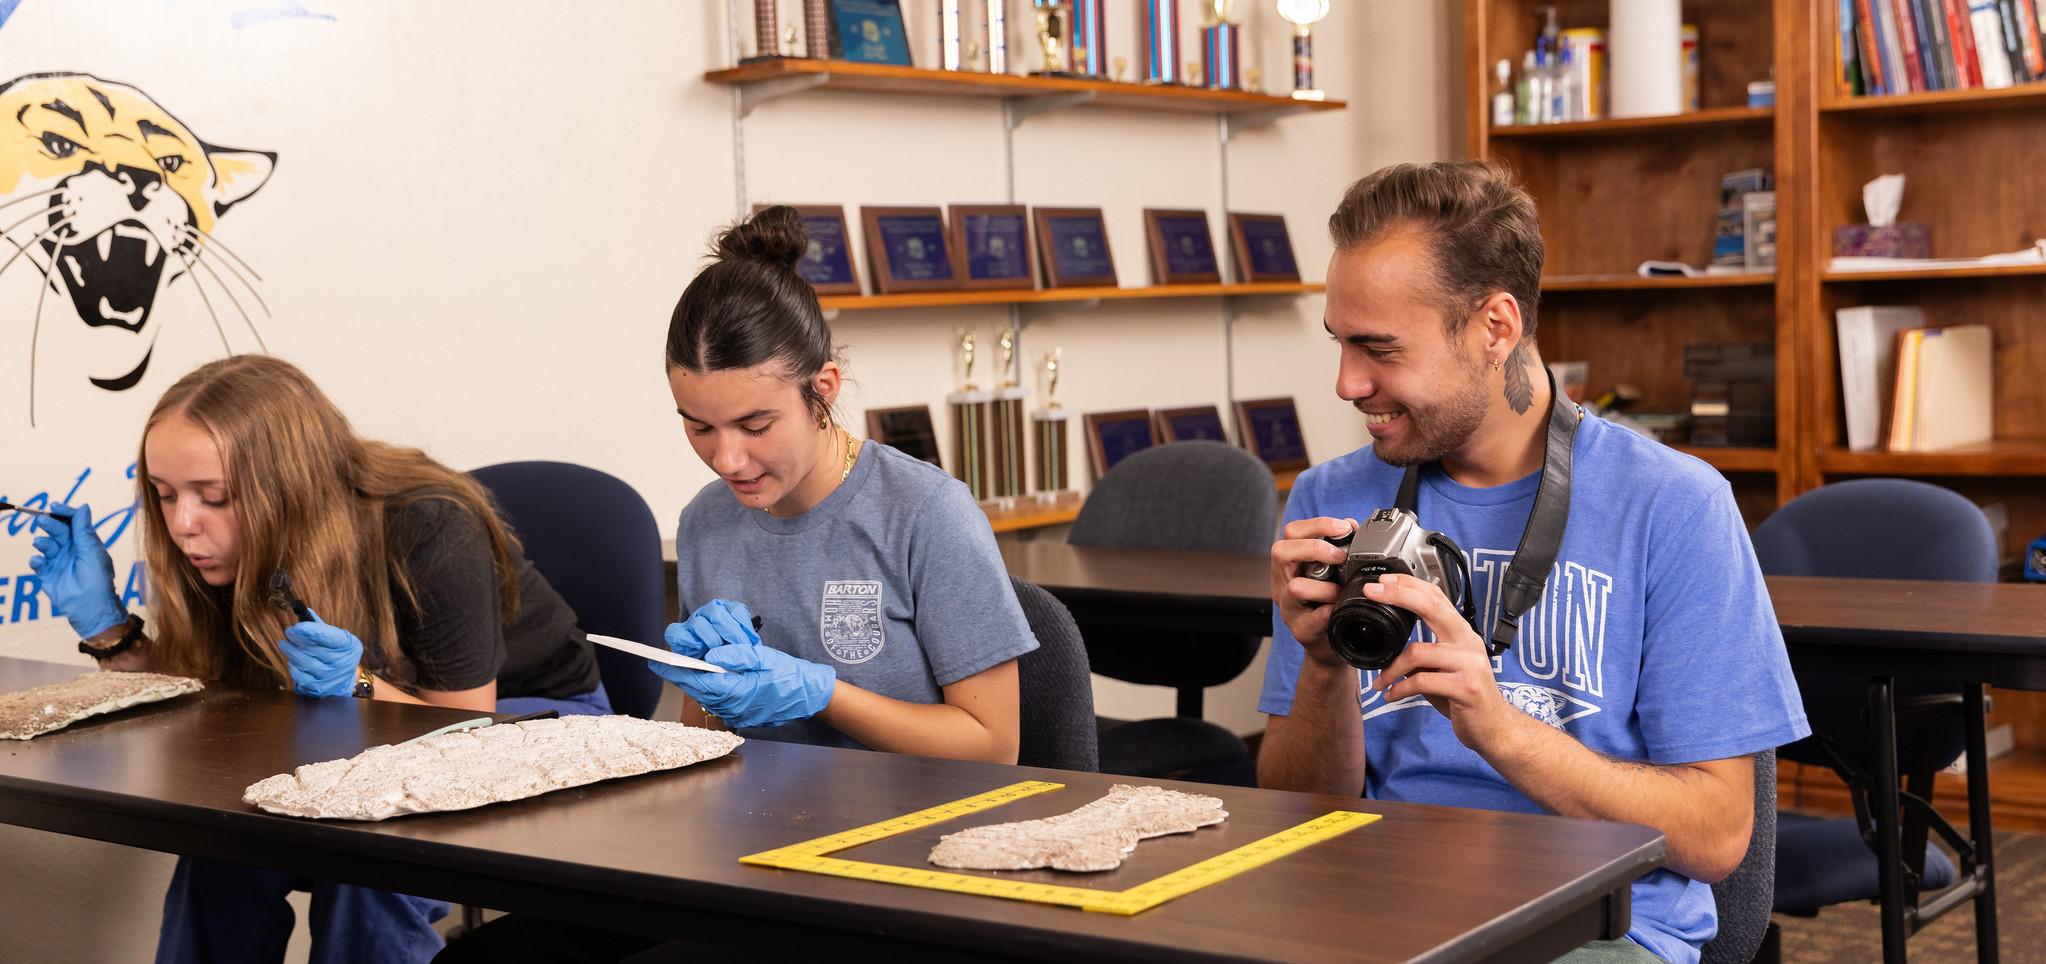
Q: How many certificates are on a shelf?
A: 11